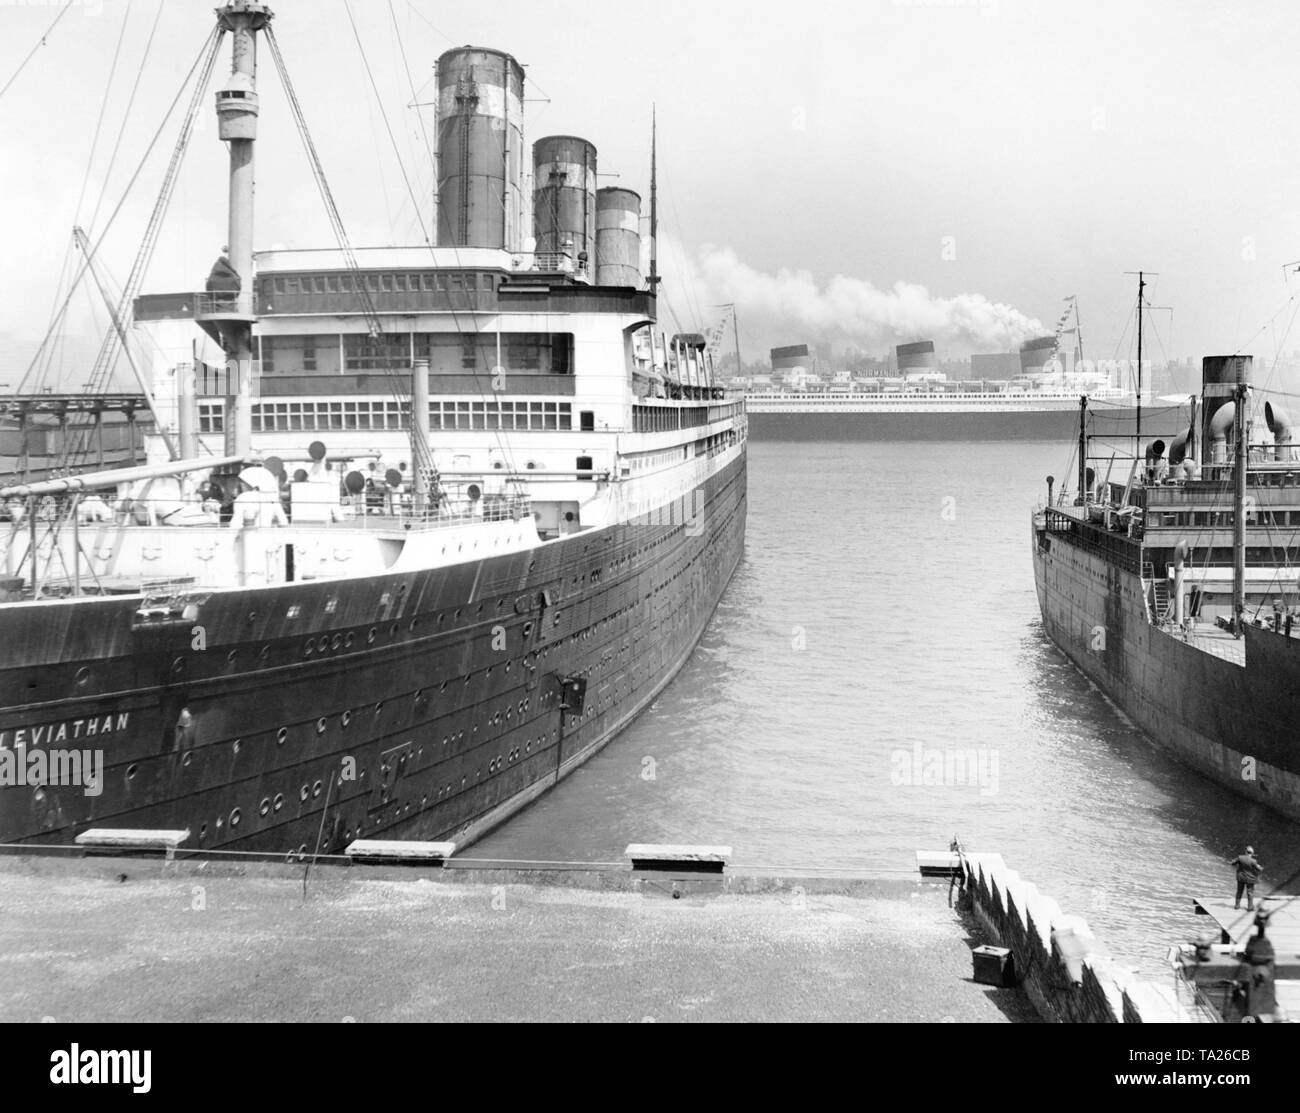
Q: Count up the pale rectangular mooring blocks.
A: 4